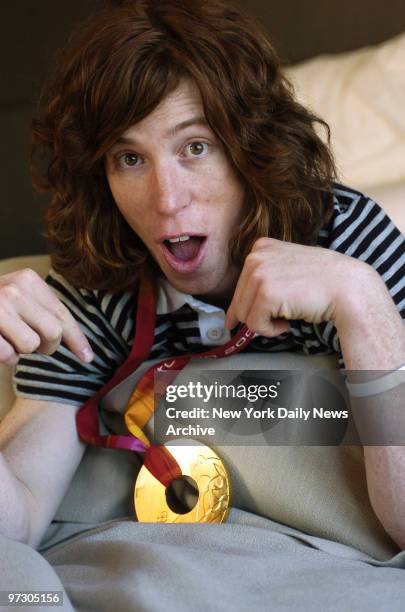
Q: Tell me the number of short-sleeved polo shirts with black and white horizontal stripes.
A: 1